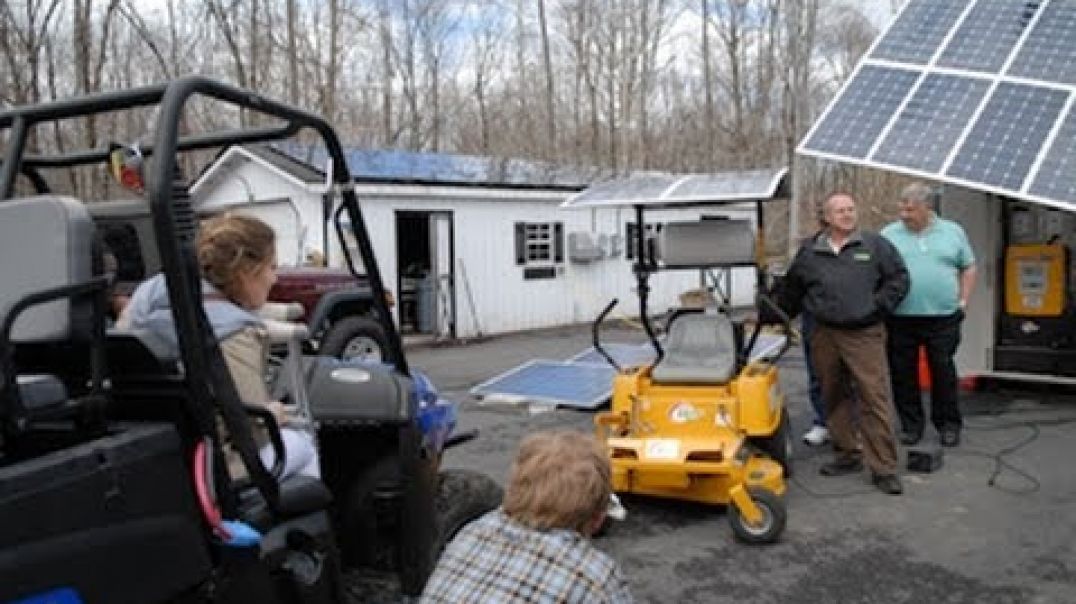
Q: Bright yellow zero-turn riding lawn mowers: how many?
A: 1